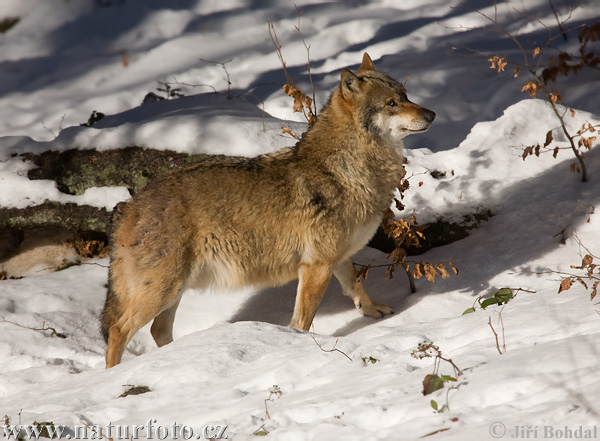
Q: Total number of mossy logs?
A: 2